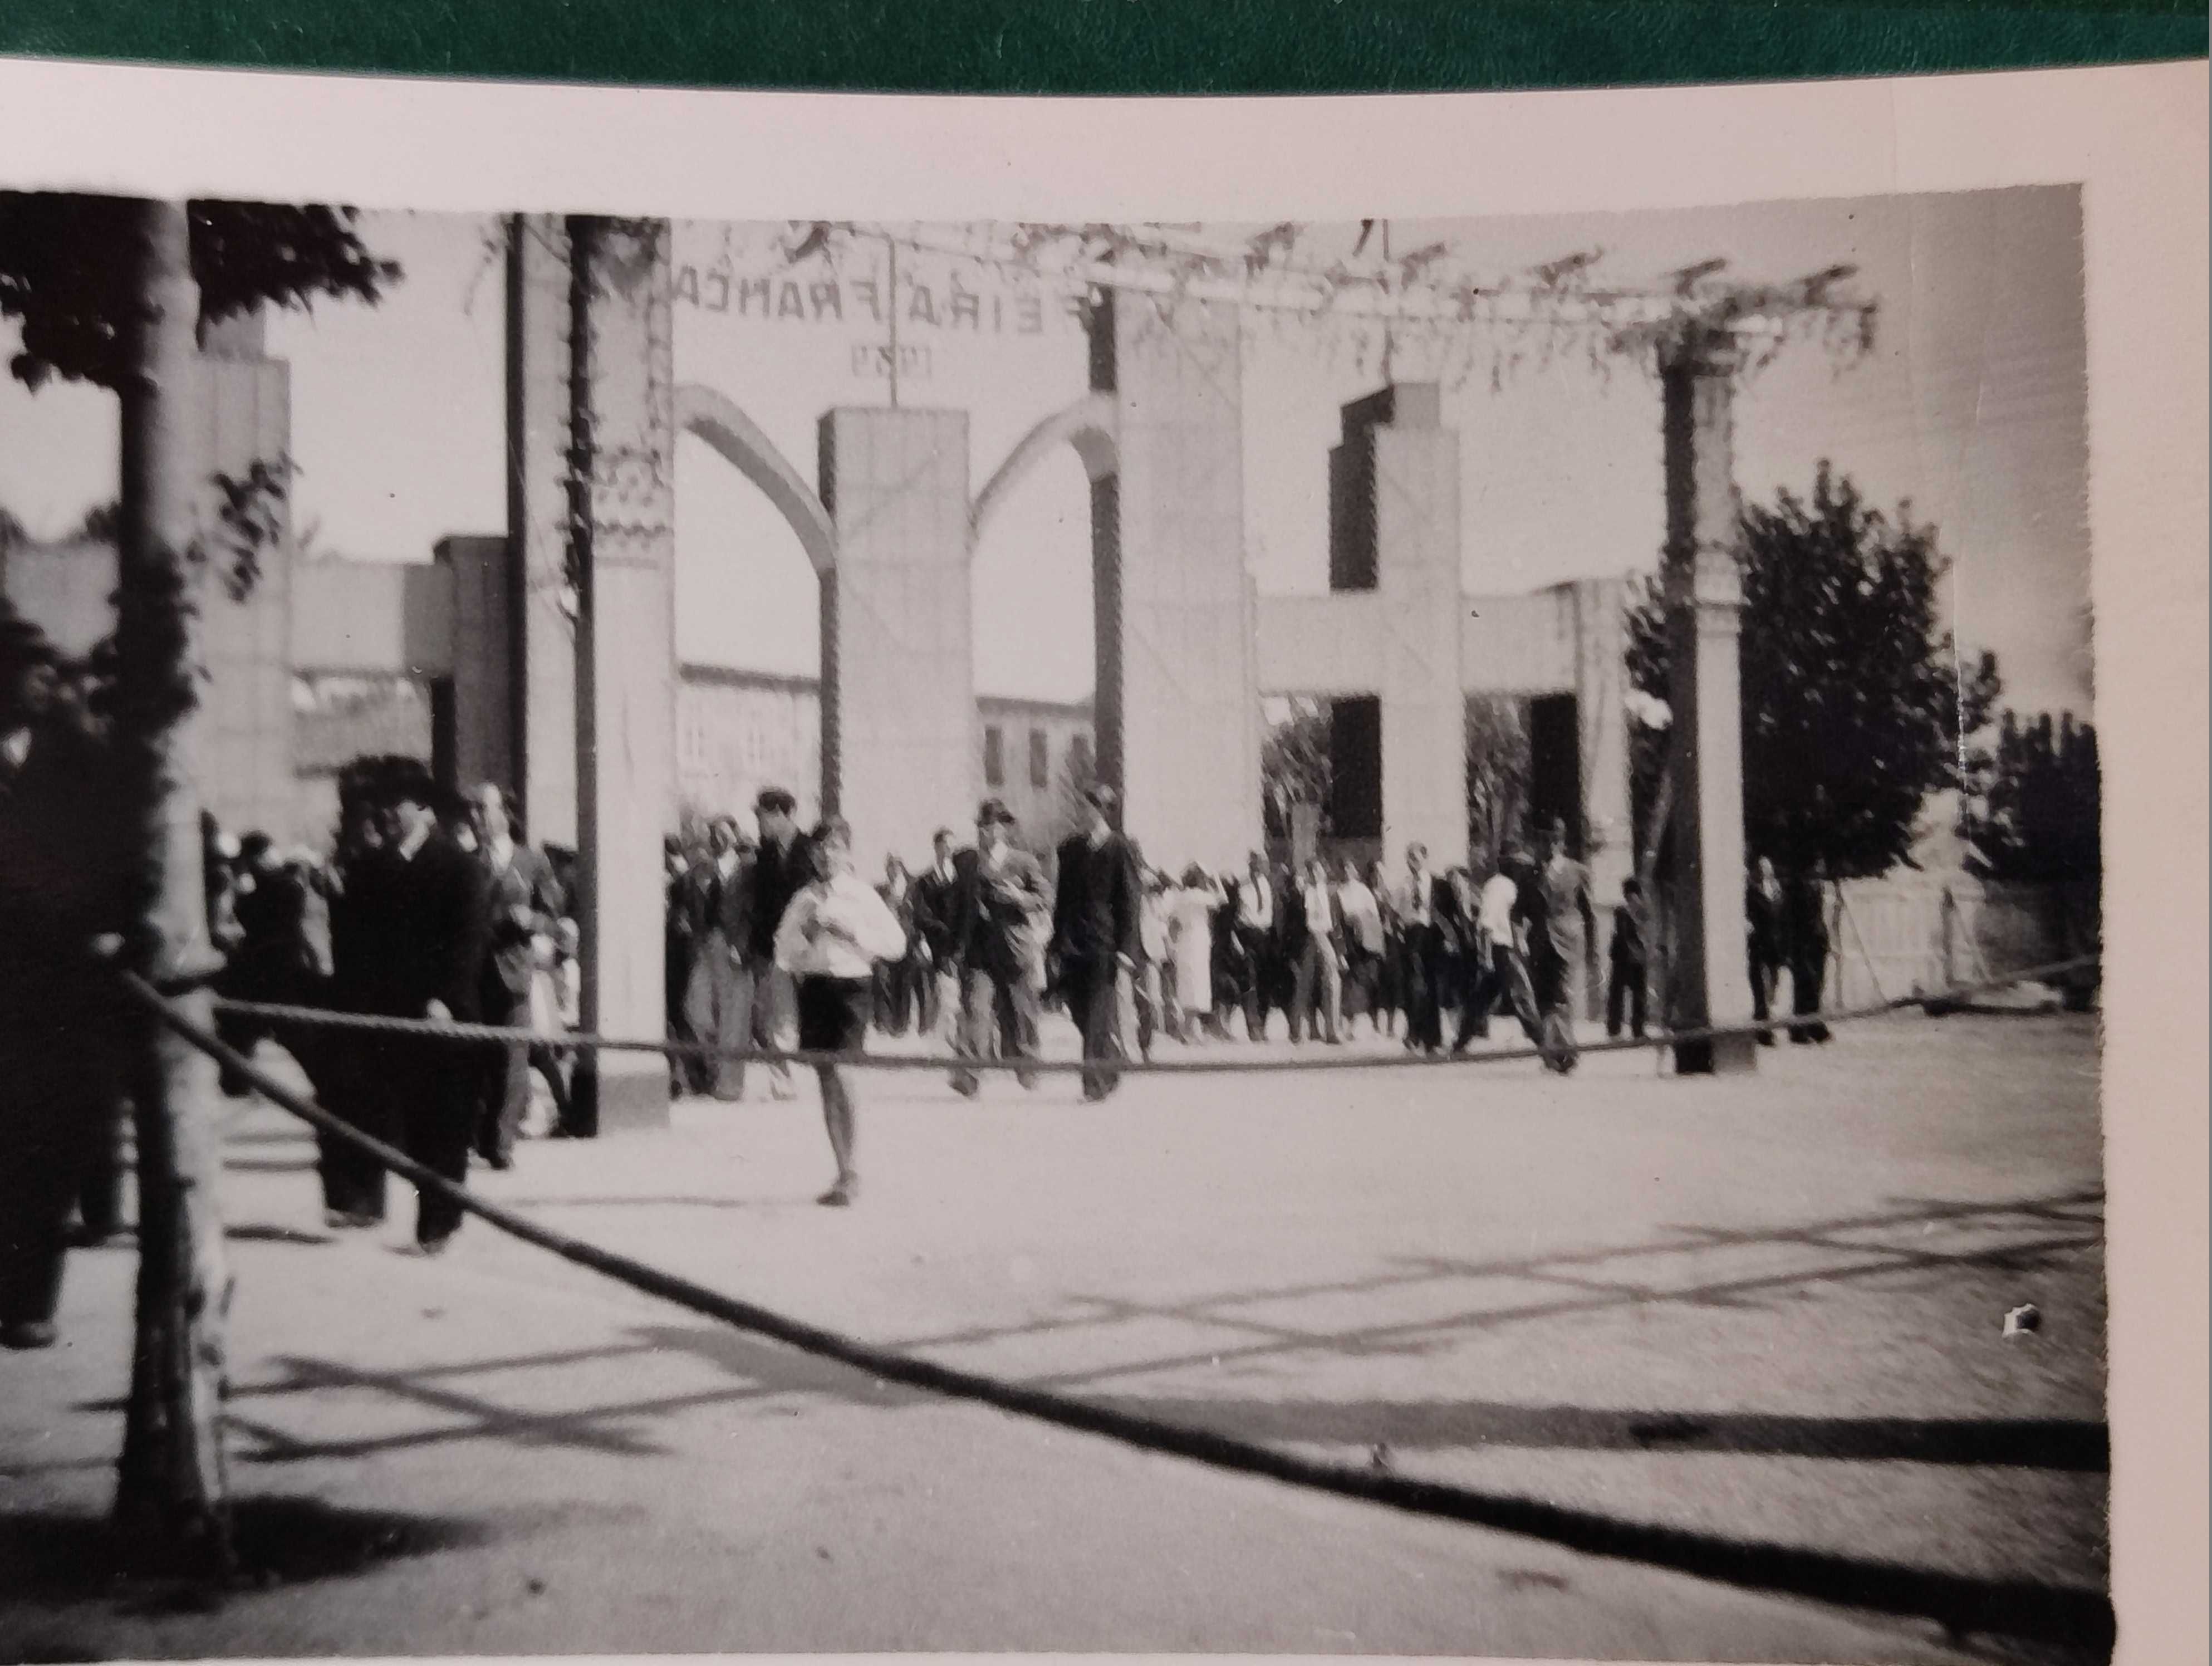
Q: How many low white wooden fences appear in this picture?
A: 1